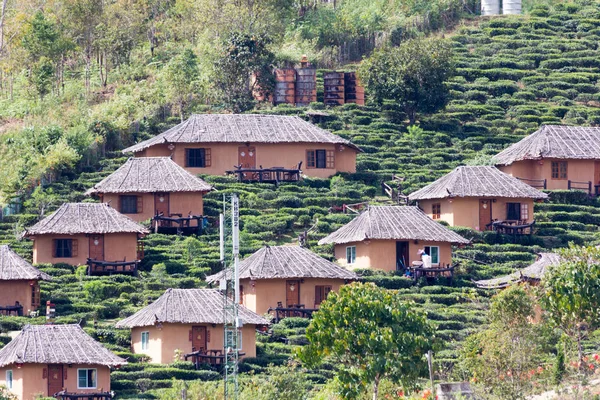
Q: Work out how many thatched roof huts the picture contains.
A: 11